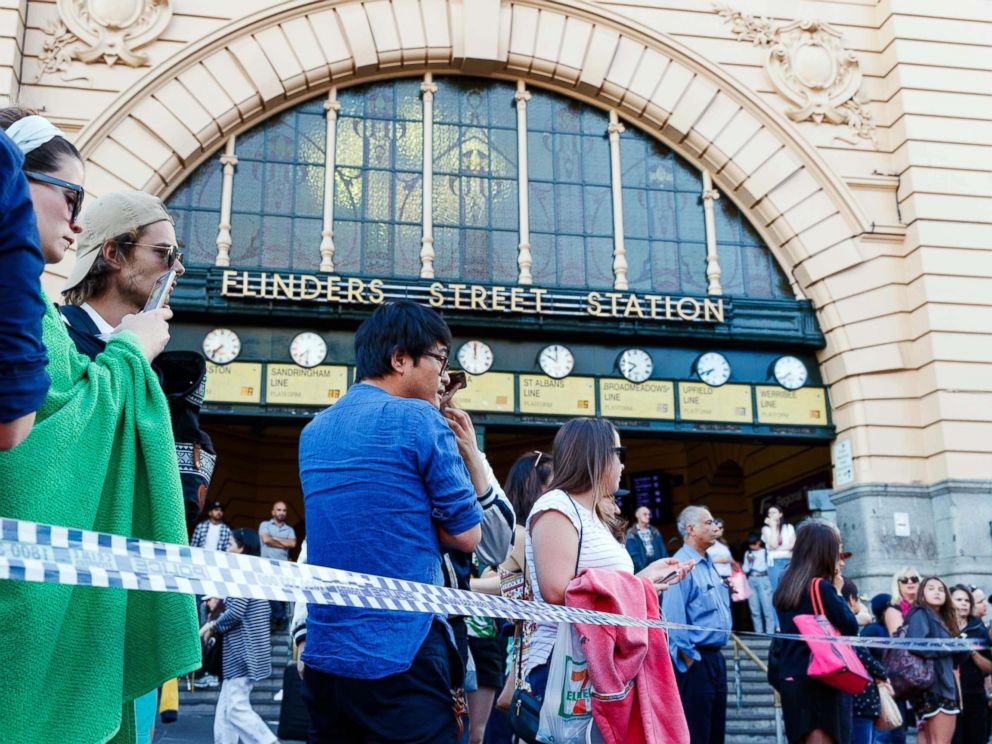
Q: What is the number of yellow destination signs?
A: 7